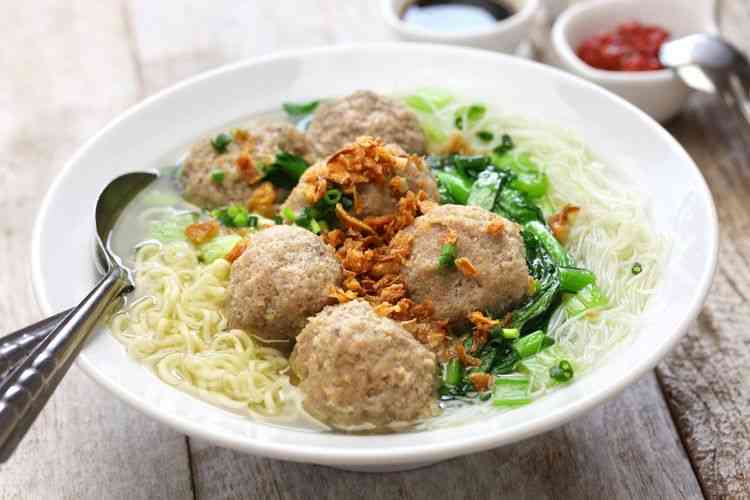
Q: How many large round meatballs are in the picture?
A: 6